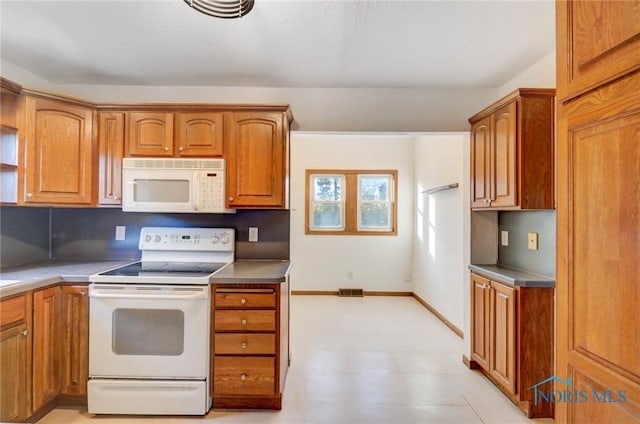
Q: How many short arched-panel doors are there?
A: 2